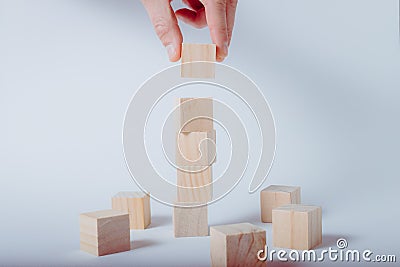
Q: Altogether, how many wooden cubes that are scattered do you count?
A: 5